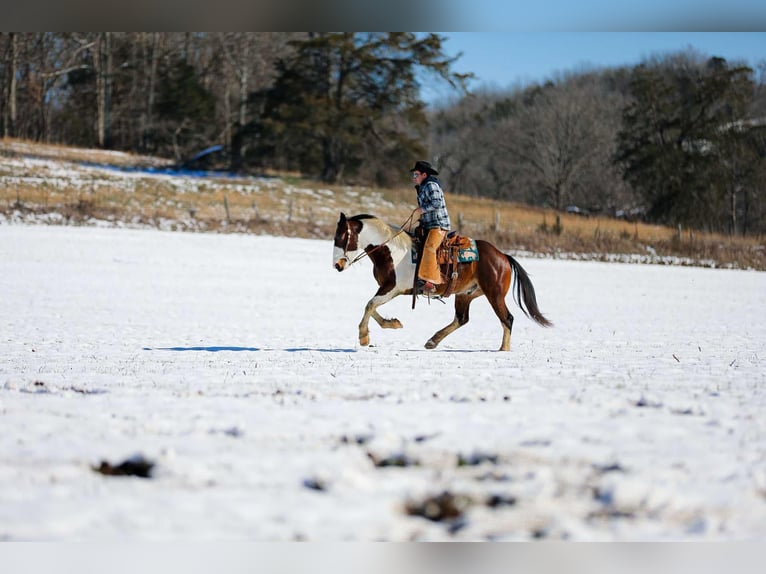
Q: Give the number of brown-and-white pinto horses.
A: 1